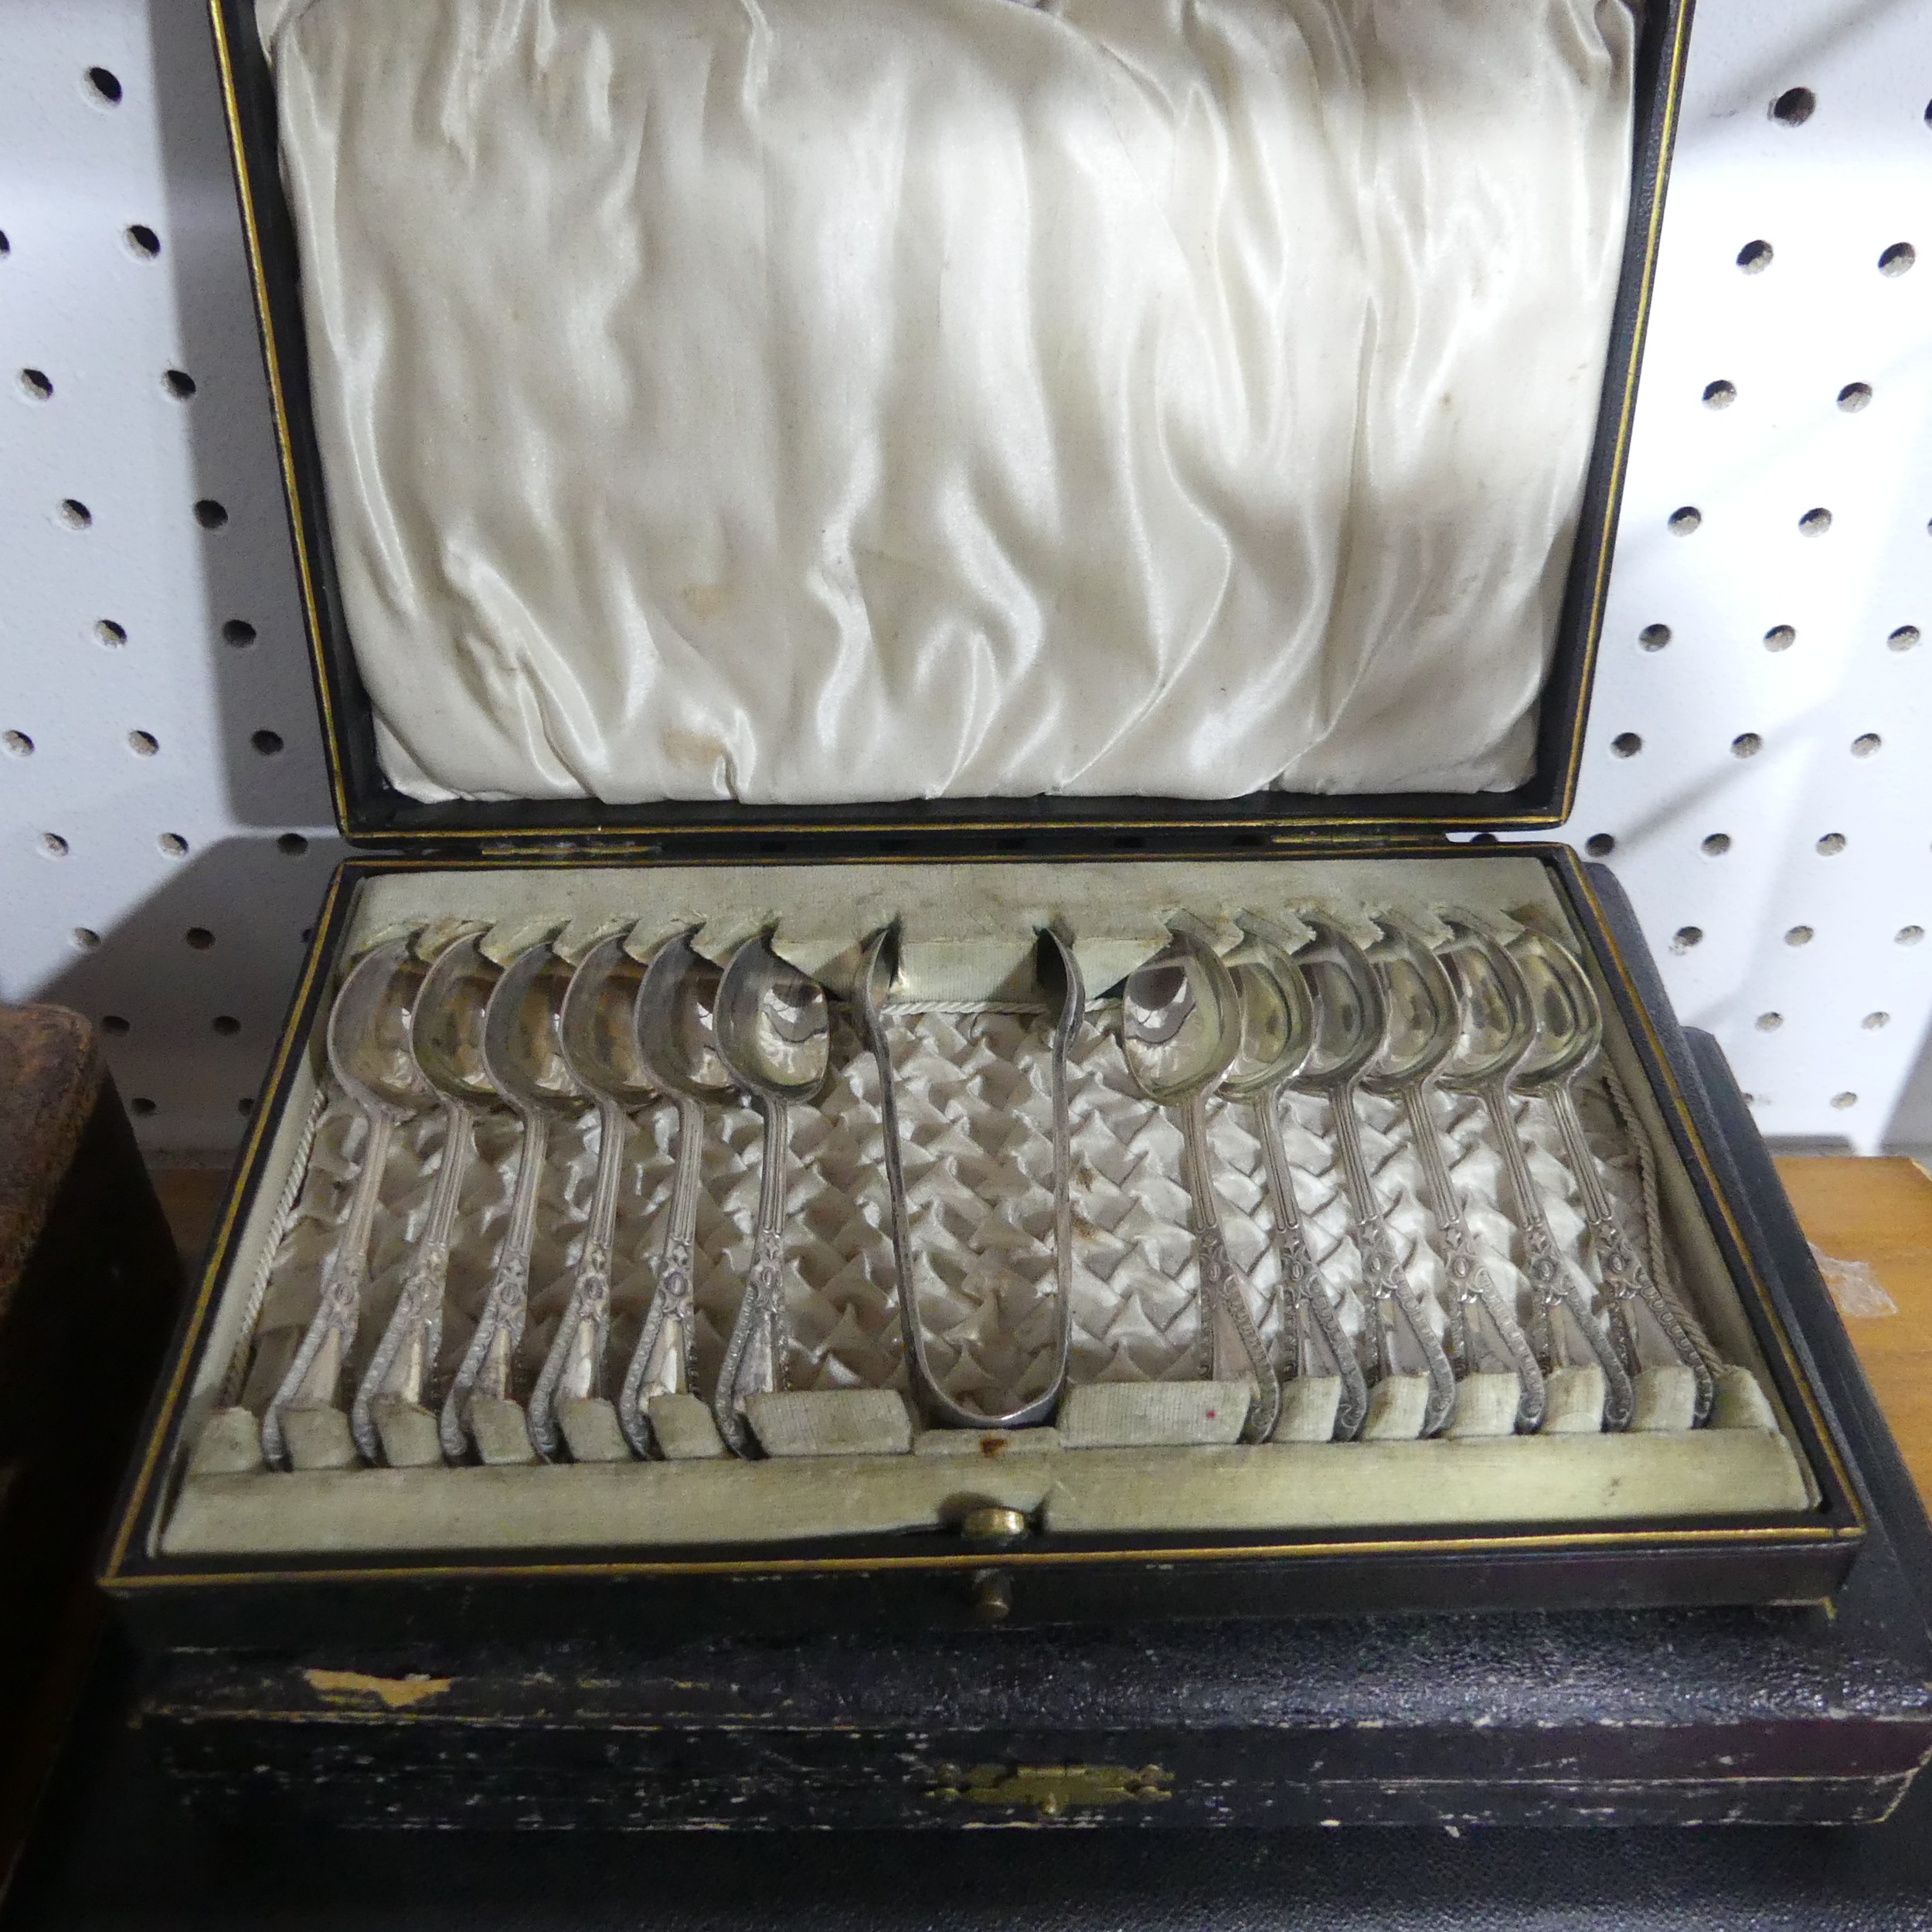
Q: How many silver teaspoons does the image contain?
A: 12